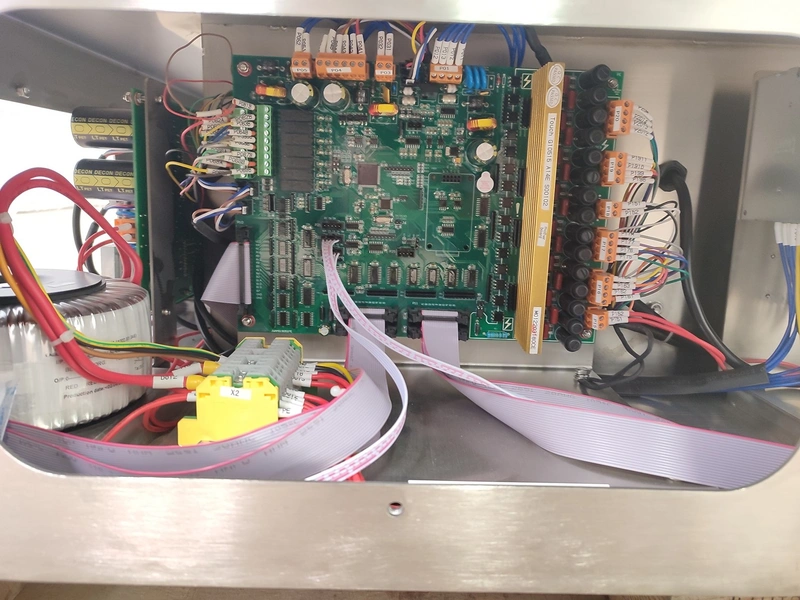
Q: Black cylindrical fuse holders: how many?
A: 15